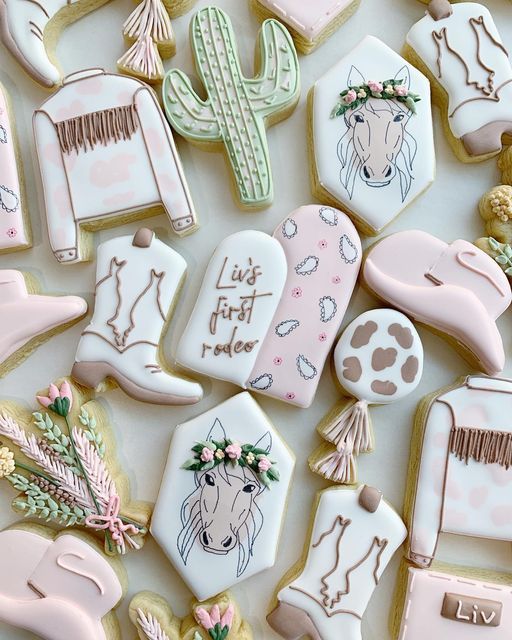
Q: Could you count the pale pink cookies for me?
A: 7